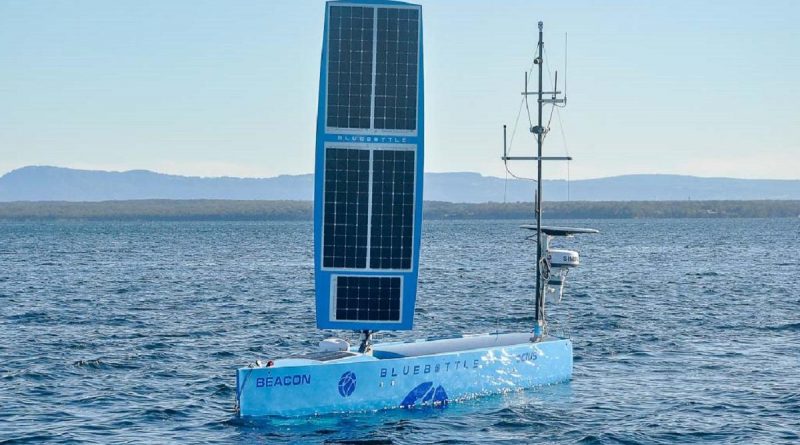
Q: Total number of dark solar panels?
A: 5